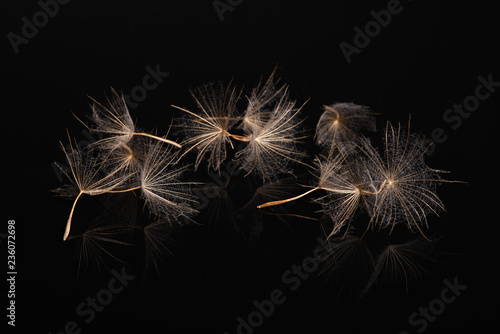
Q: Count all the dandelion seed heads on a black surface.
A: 11